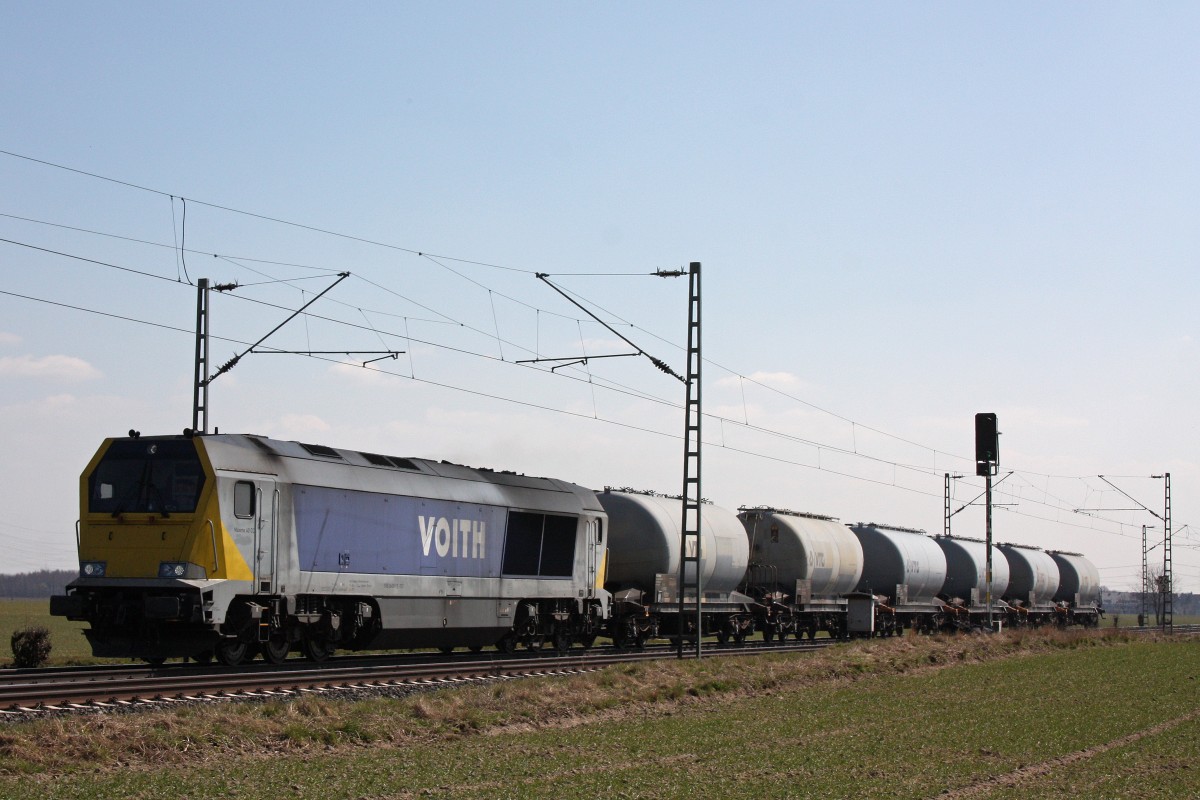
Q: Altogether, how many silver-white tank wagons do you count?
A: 6